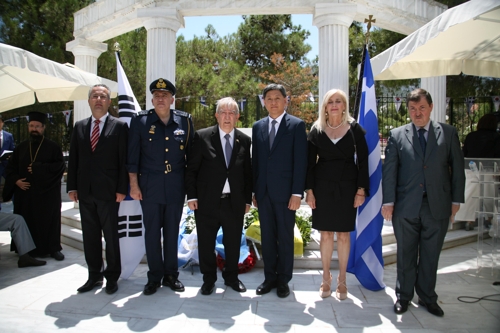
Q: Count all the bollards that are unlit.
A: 0